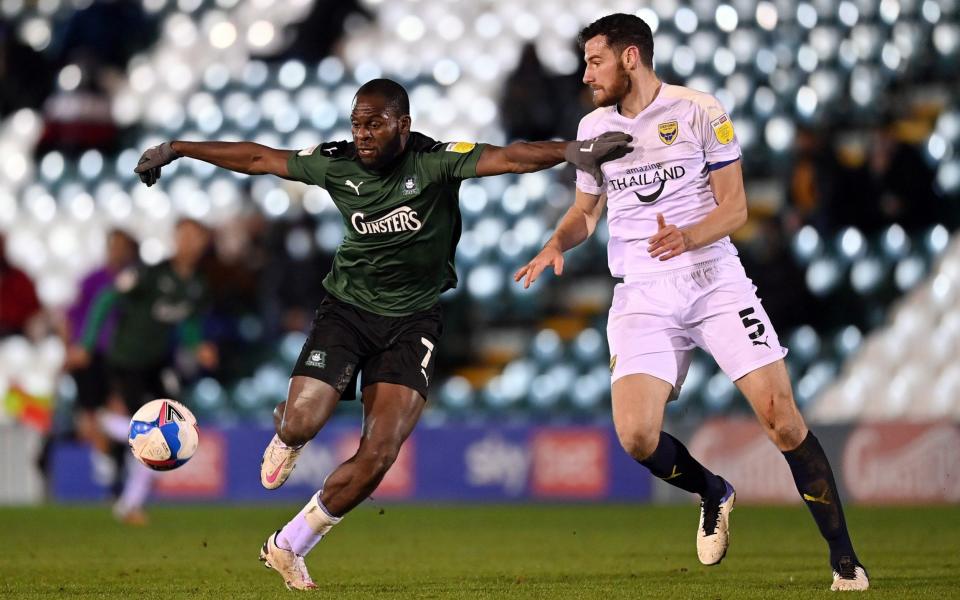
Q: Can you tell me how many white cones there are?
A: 0